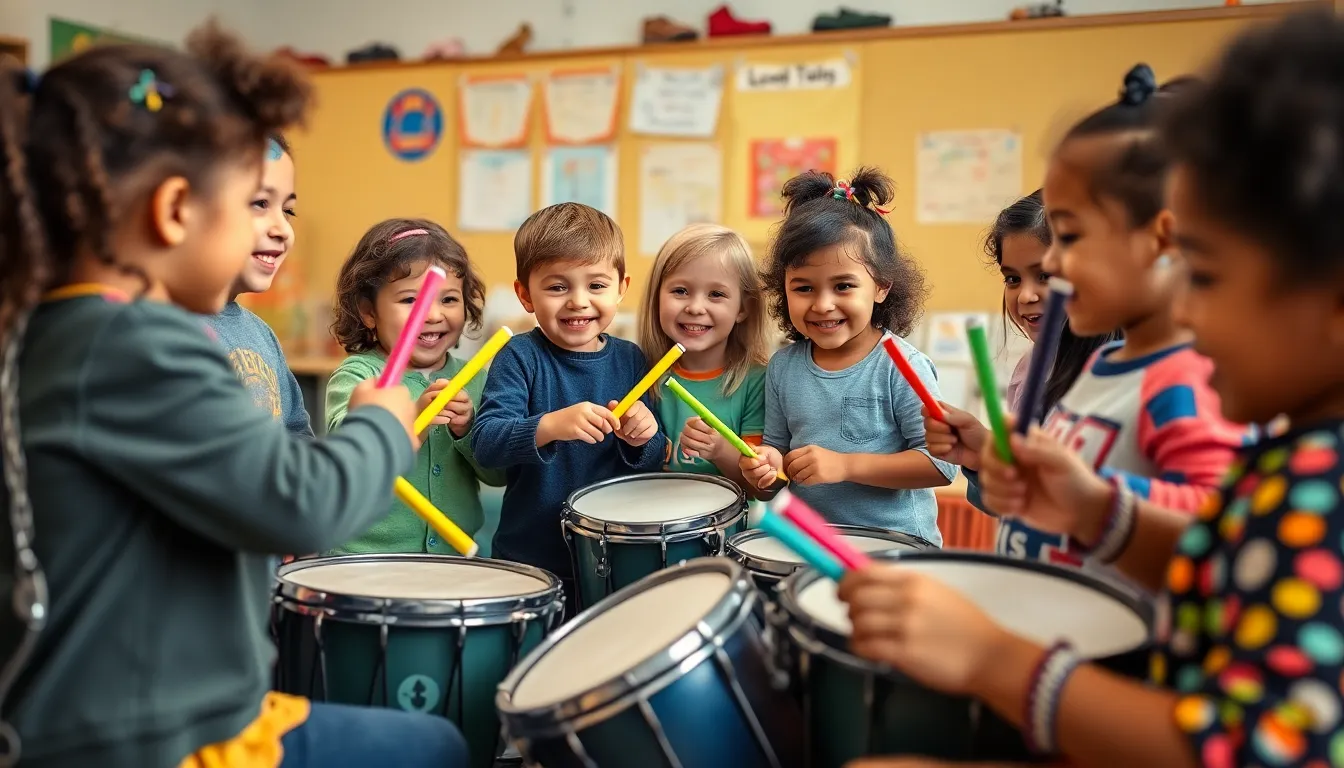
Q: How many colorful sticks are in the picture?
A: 10